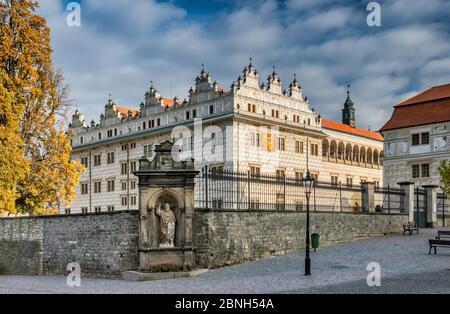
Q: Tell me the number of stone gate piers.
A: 3